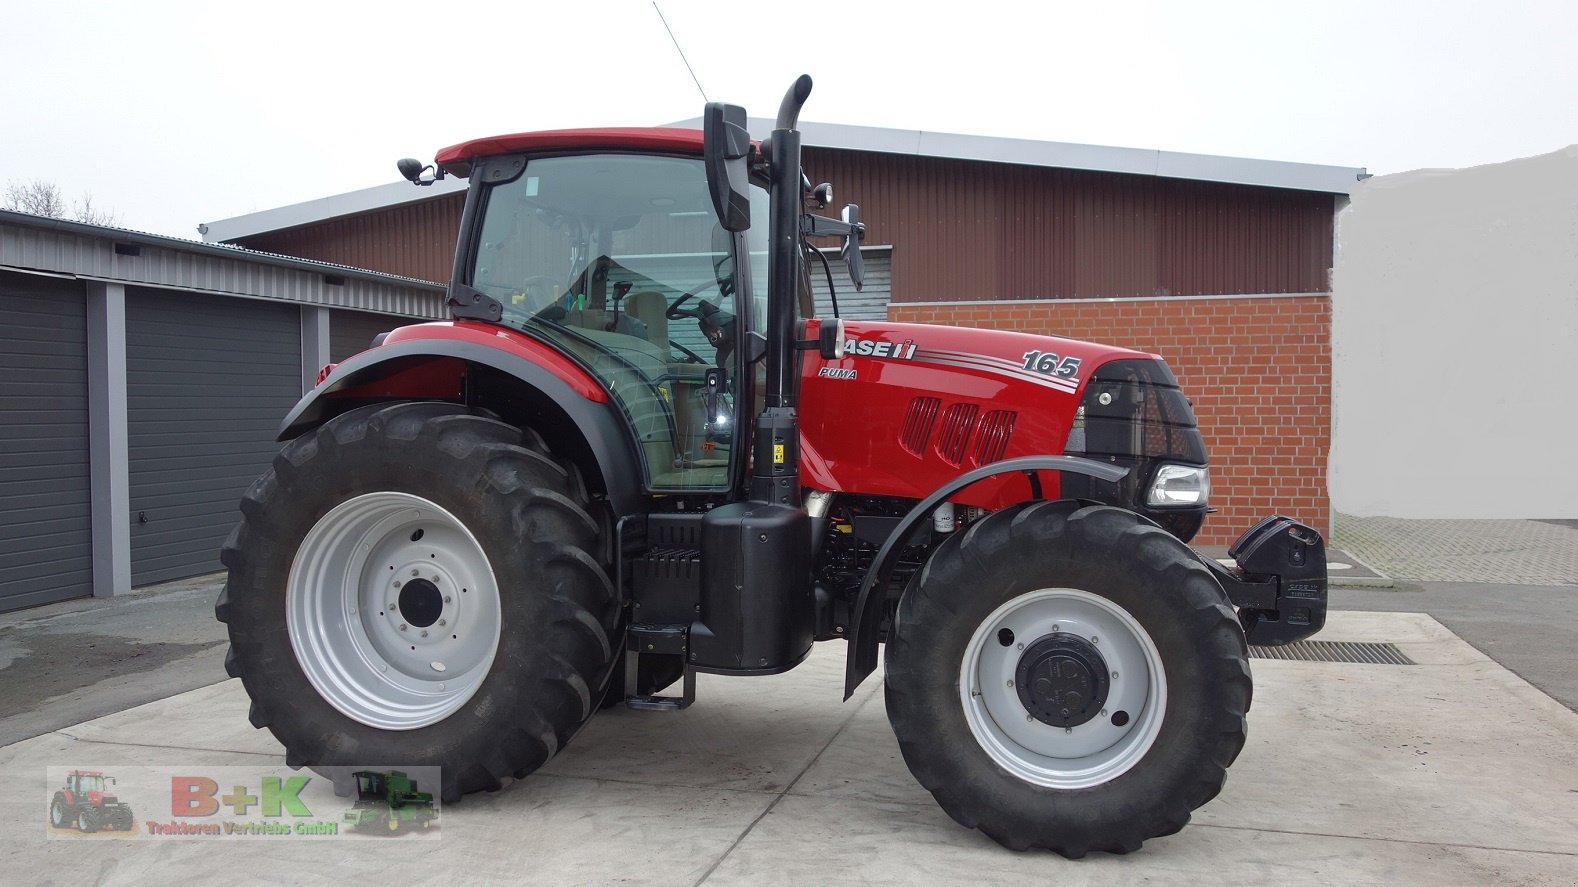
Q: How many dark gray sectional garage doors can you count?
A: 3